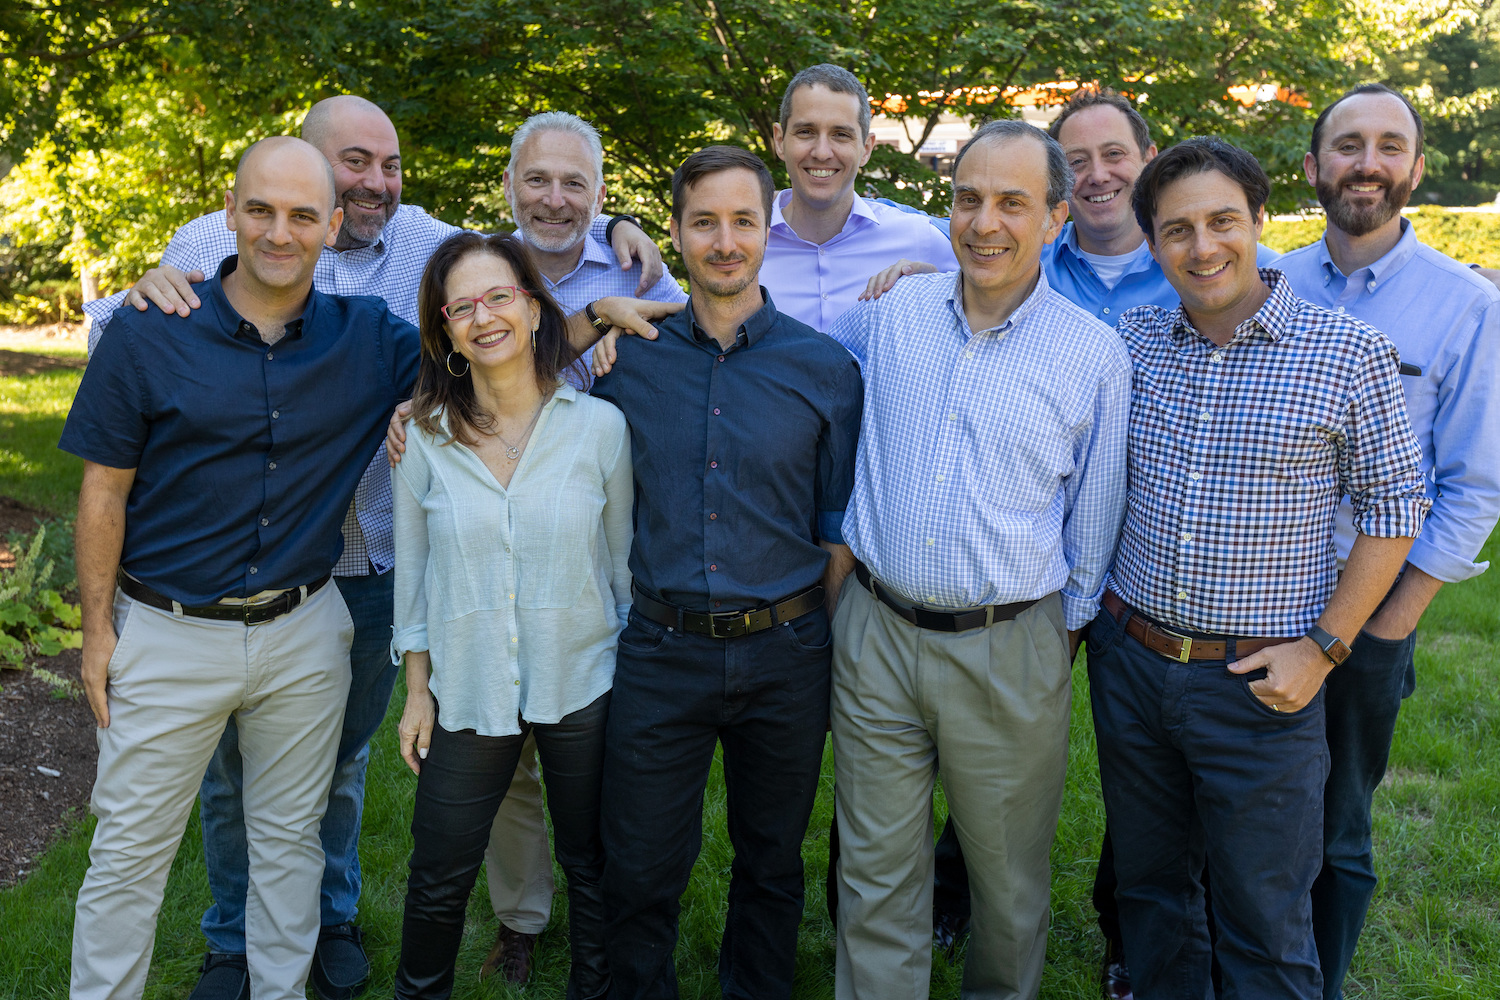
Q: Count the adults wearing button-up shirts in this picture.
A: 10